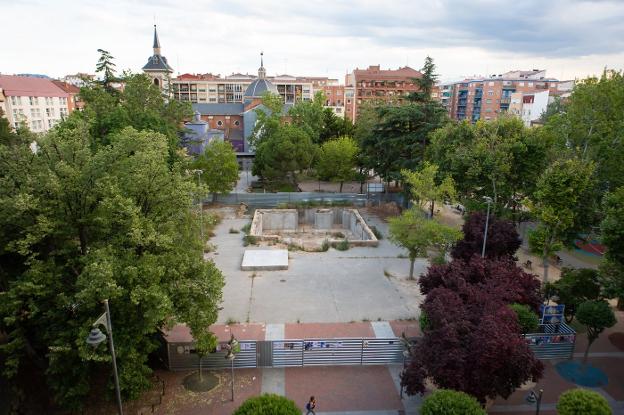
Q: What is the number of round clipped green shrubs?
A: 3